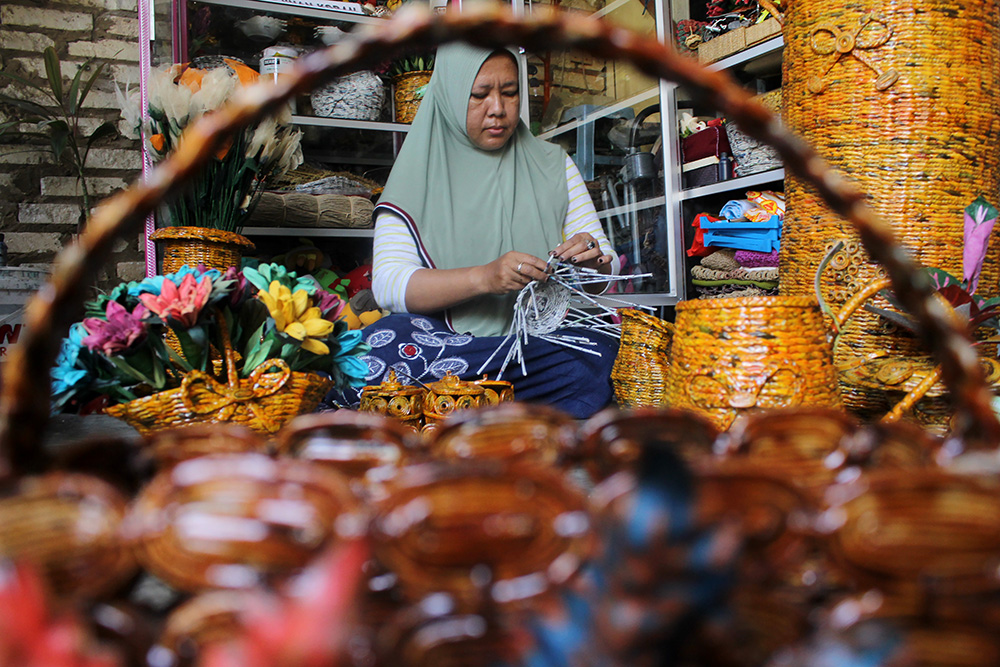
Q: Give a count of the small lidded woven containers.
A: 3